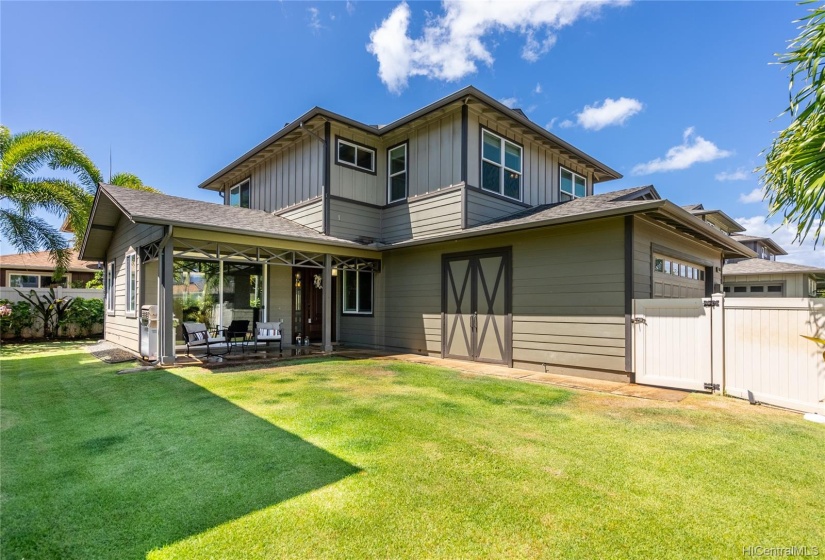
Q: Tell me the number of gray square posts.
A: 2